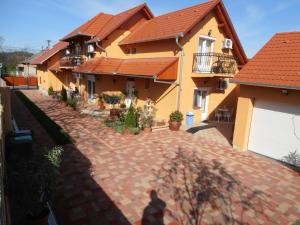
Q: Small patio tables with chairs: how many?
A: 1